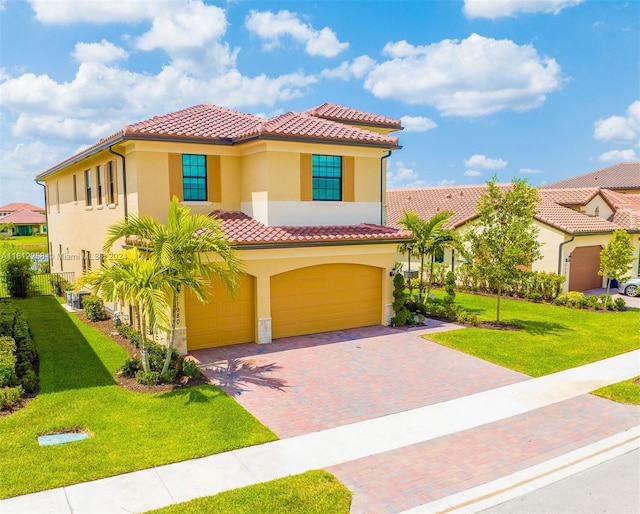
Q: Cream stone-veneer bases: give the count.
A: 3